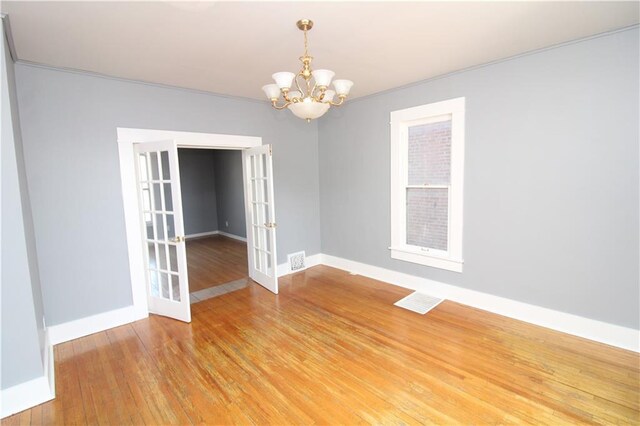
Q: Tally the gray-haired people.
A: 0